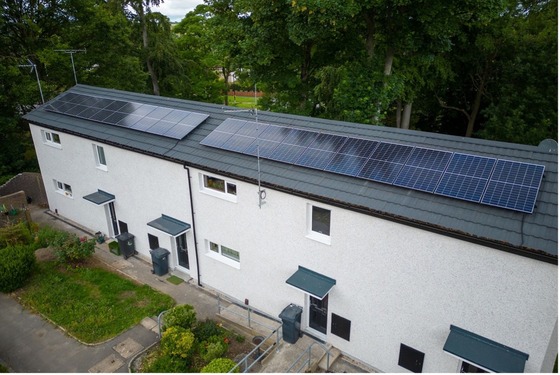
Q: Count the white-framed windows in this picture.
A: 6